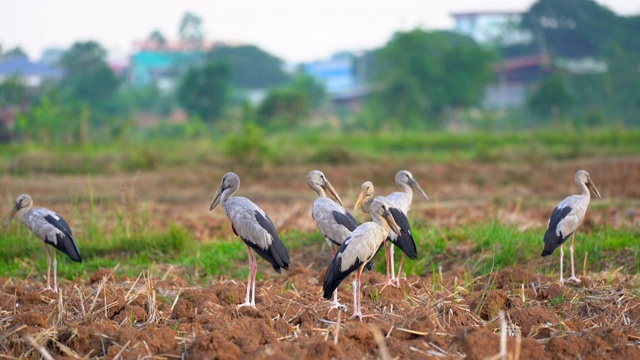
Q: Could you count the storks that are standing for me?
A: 7